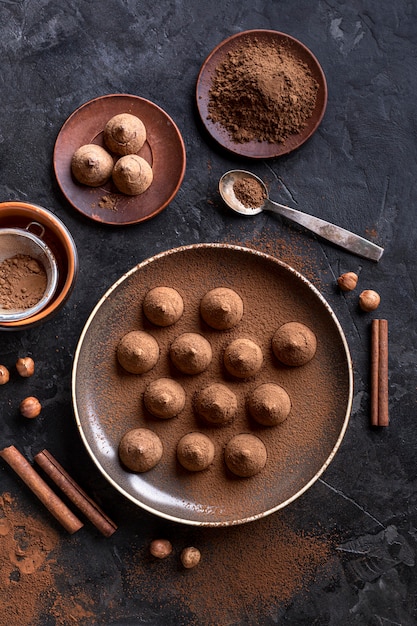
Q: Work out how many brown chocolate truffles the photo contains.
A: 15